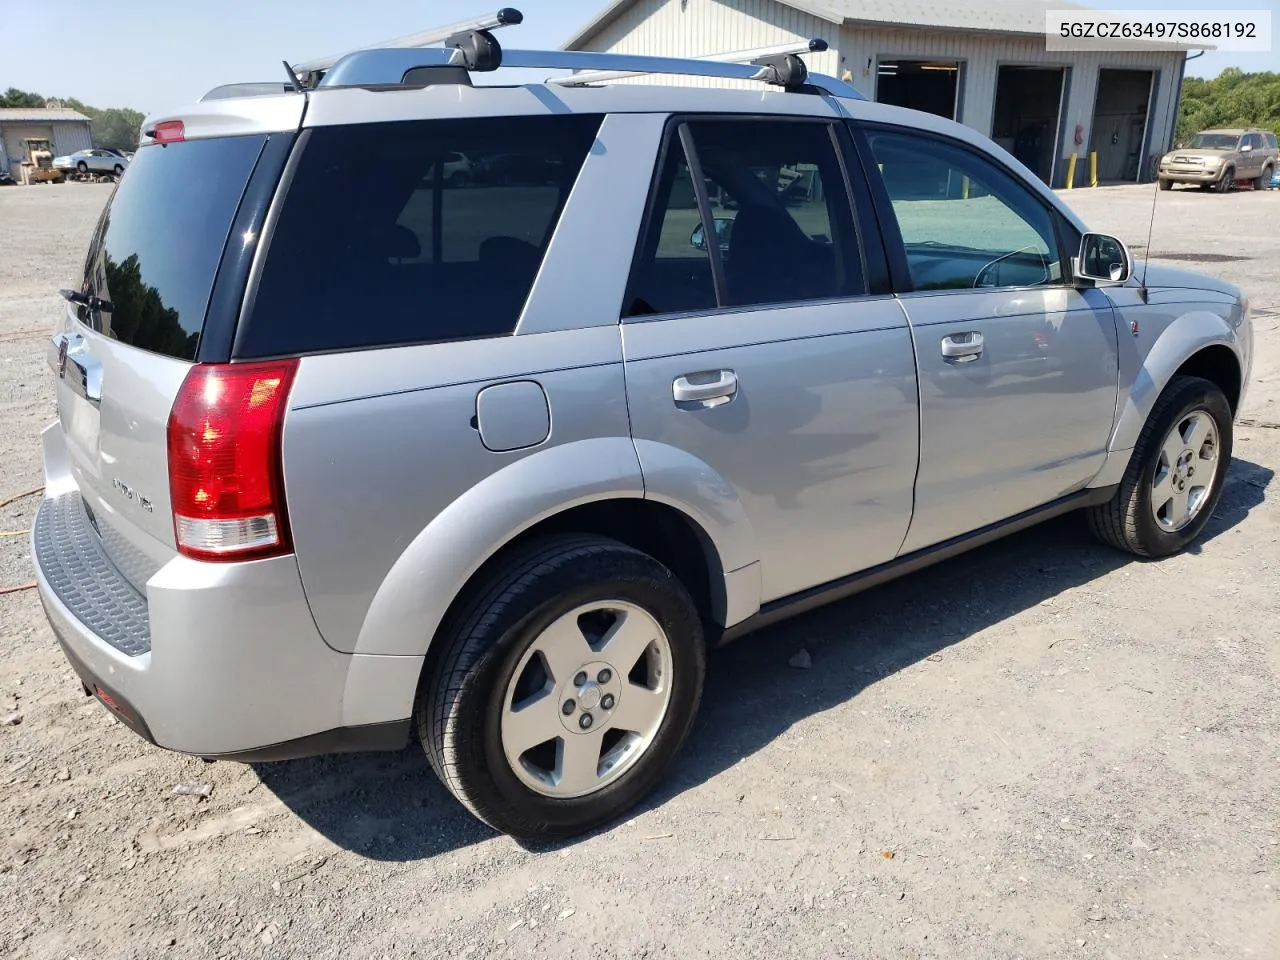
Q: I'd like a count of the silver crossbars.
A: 2